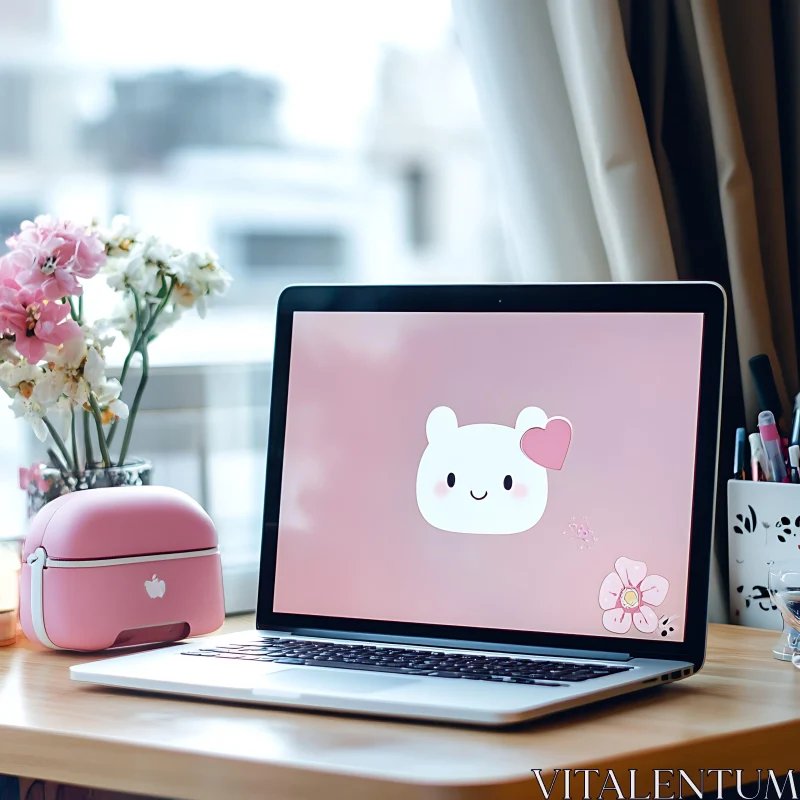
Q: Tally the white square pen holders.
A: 1